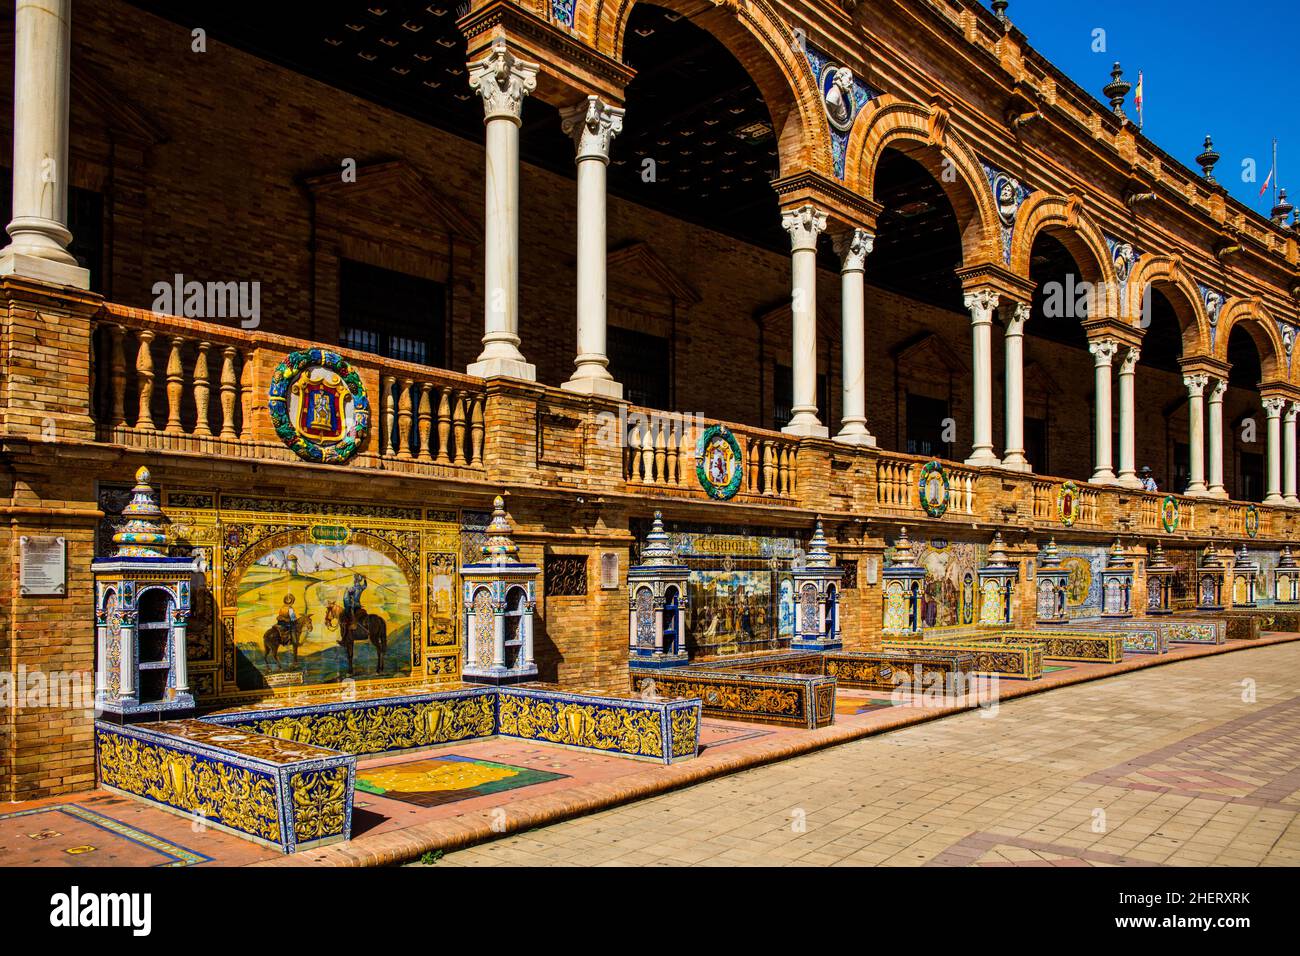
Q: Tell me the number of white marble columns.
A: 13